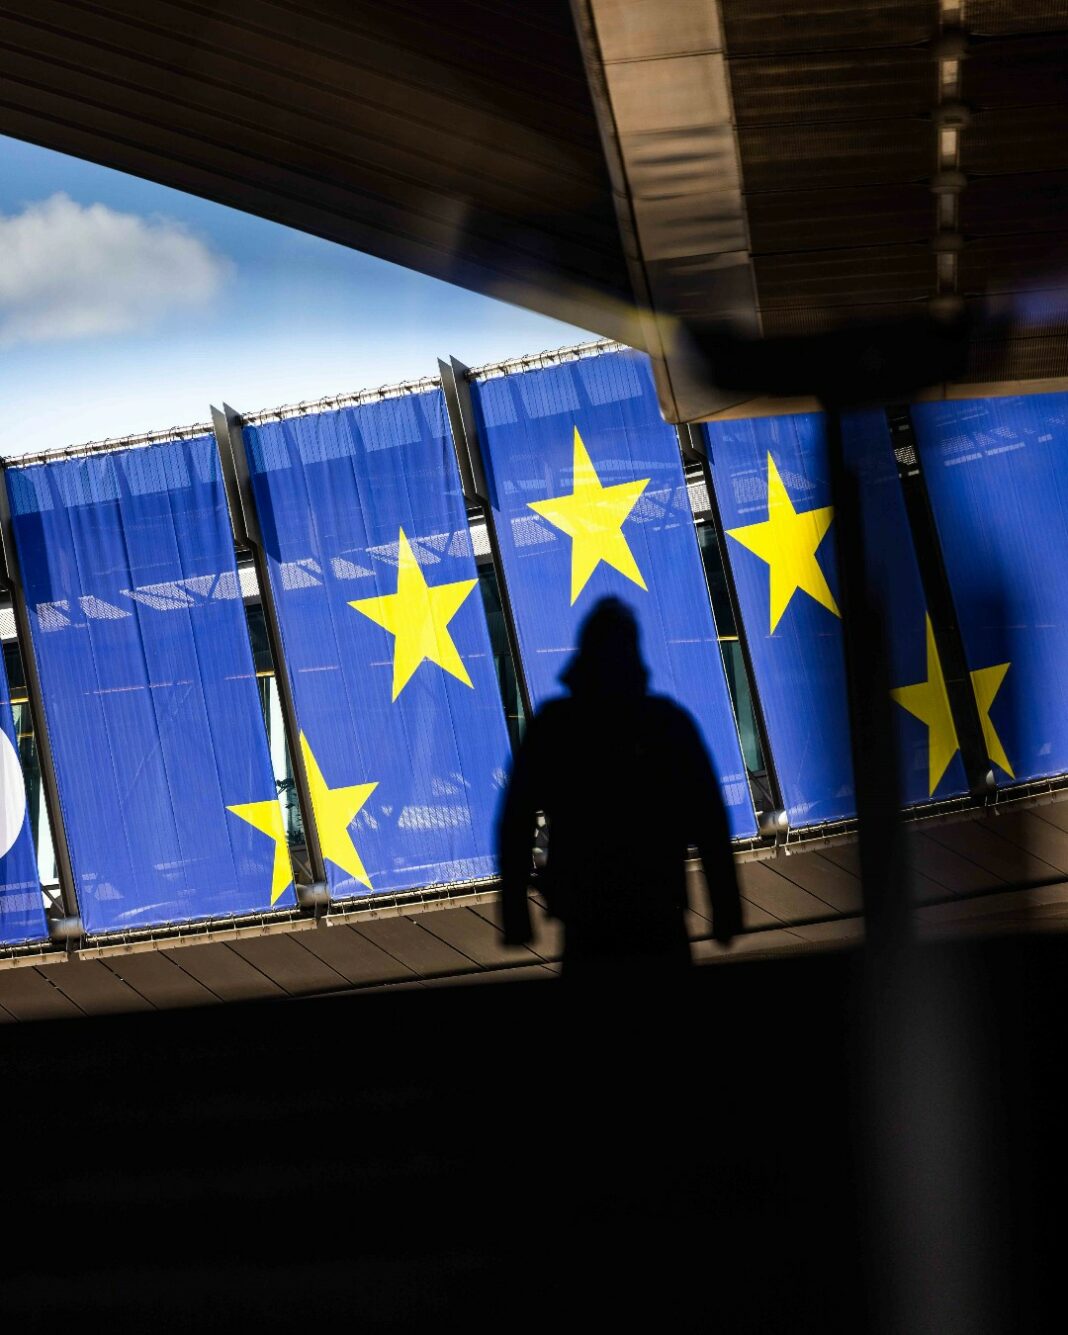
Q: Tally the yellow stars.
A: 5